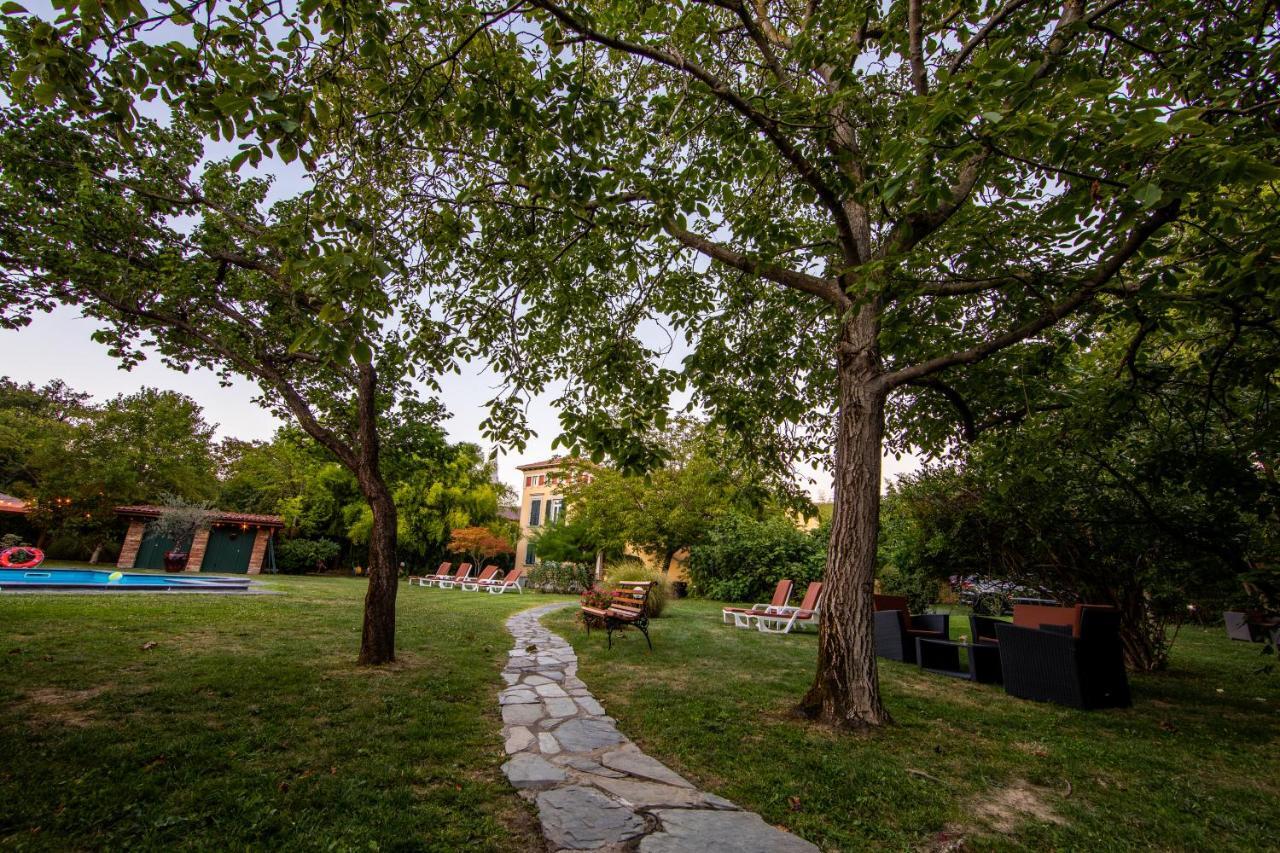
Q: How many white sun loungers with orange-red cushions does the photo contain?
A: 6